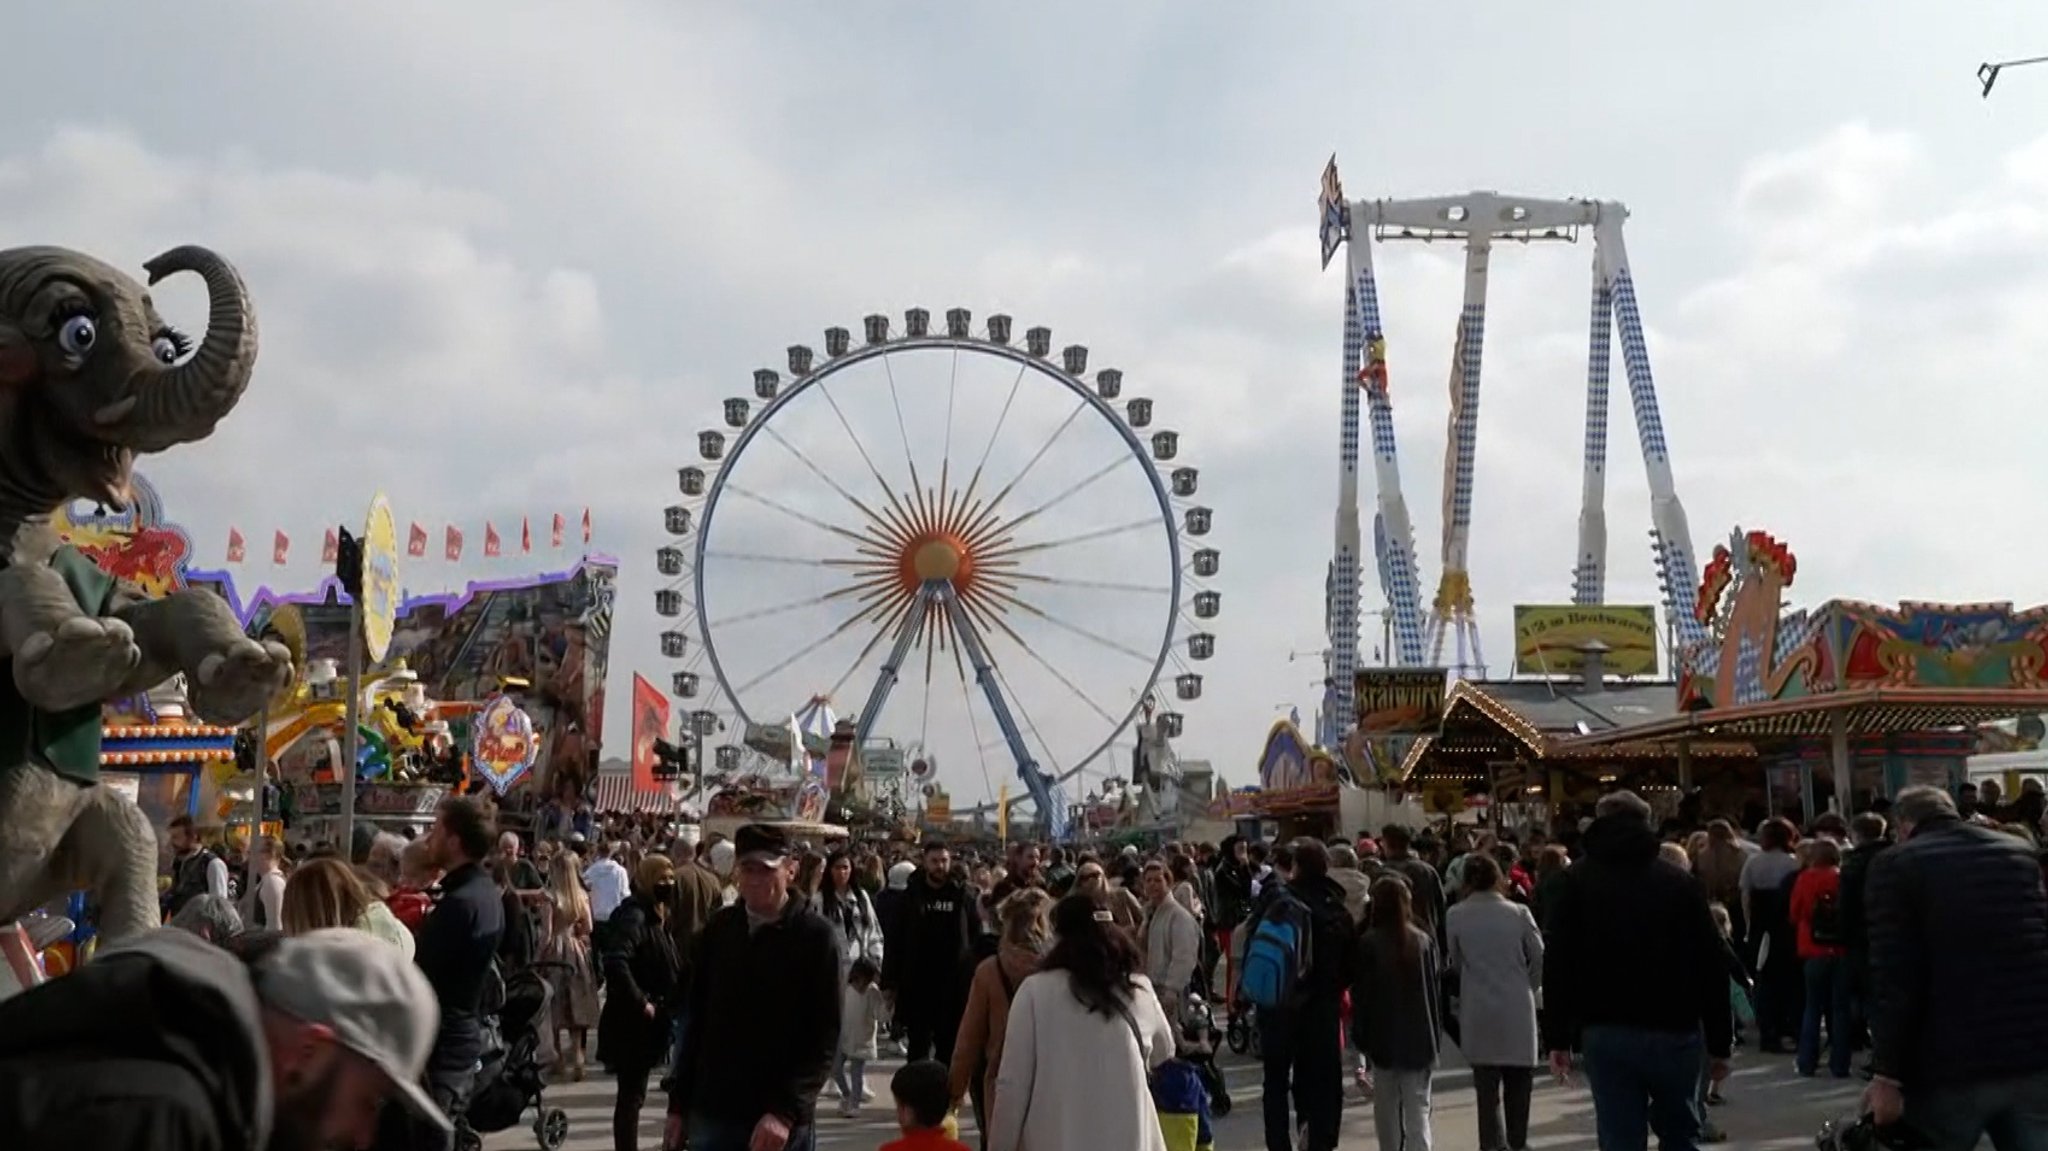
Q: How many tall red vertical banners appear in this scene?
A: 1